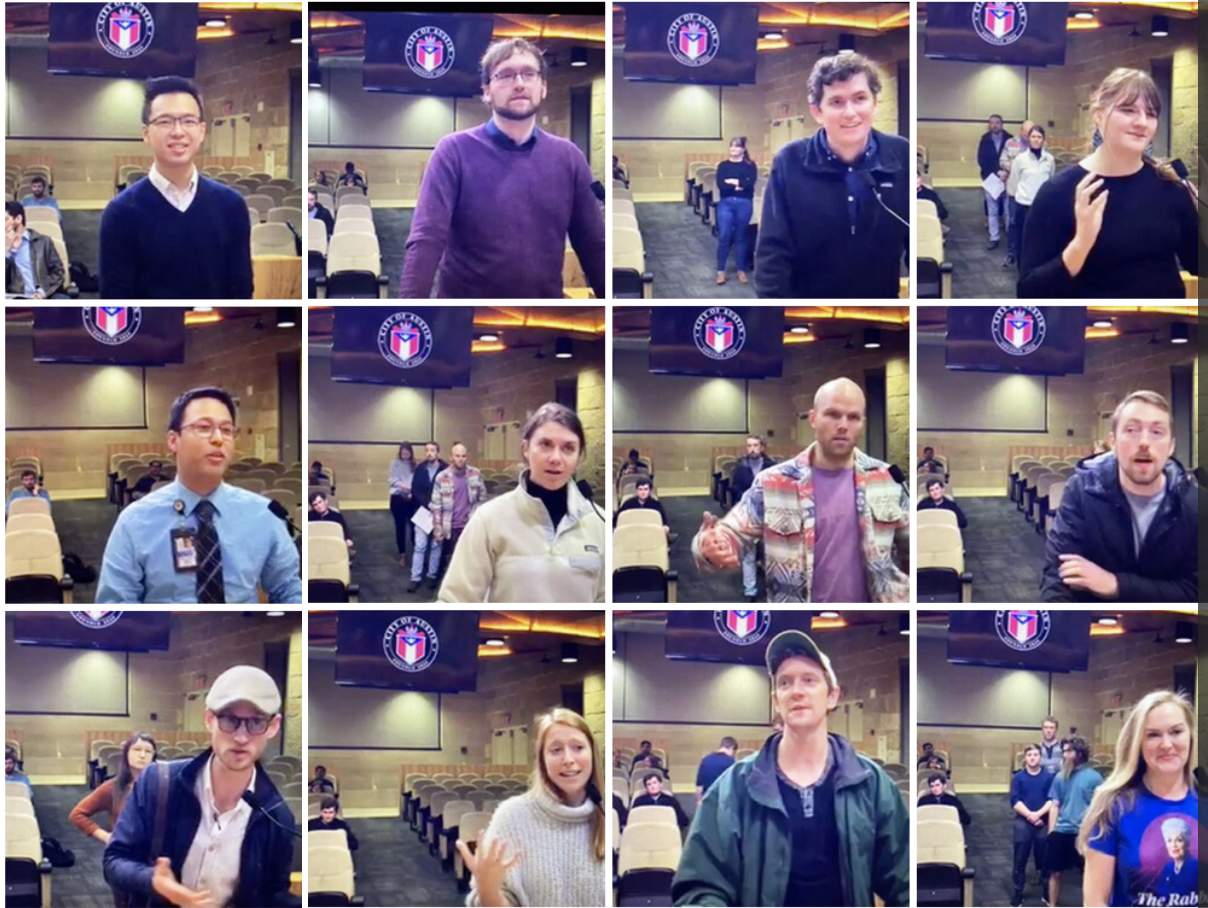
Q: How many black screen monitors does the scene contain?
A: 12